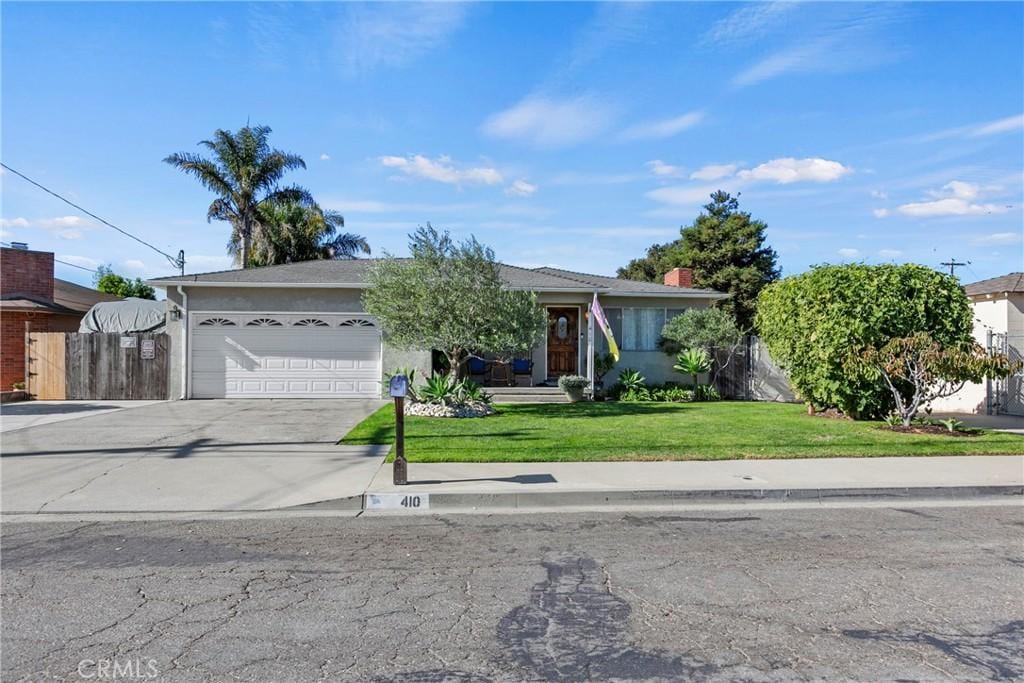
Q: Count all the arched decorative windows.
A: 4